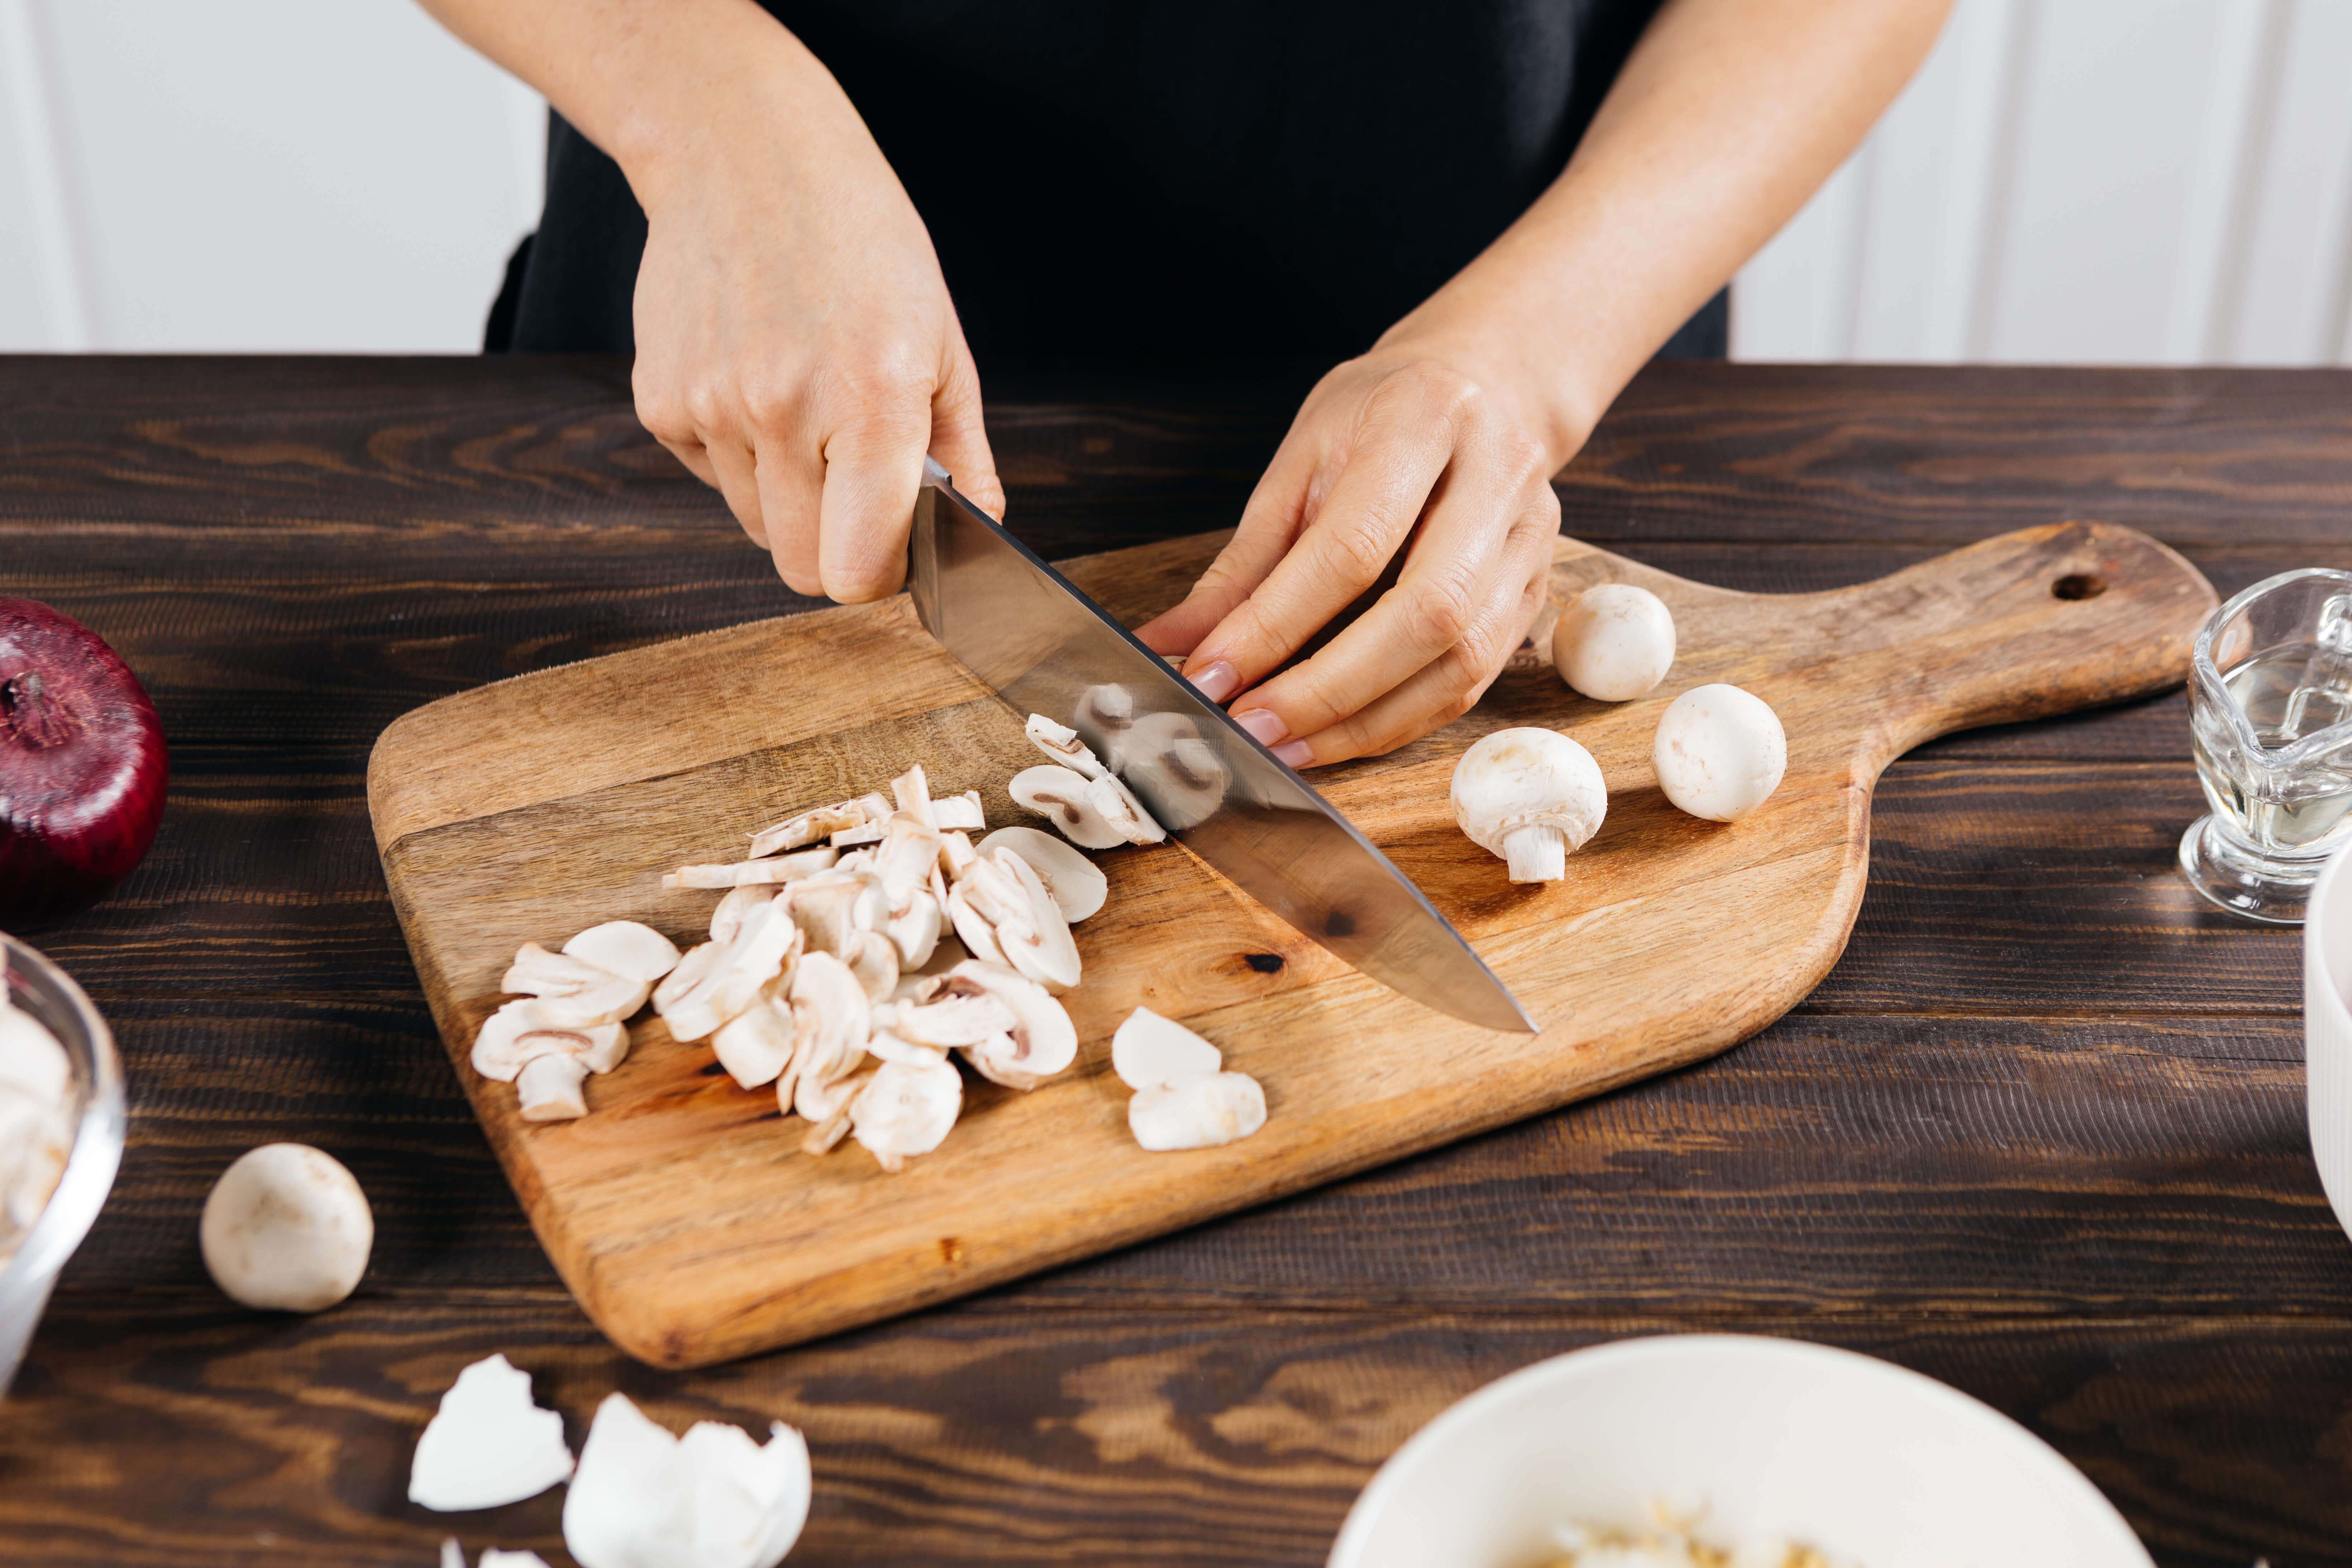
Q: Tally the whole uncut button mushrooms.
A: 4